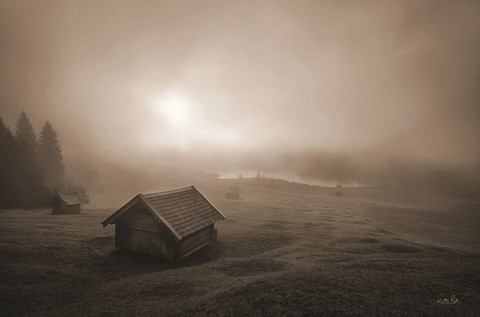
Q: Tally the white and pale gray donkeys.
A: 0